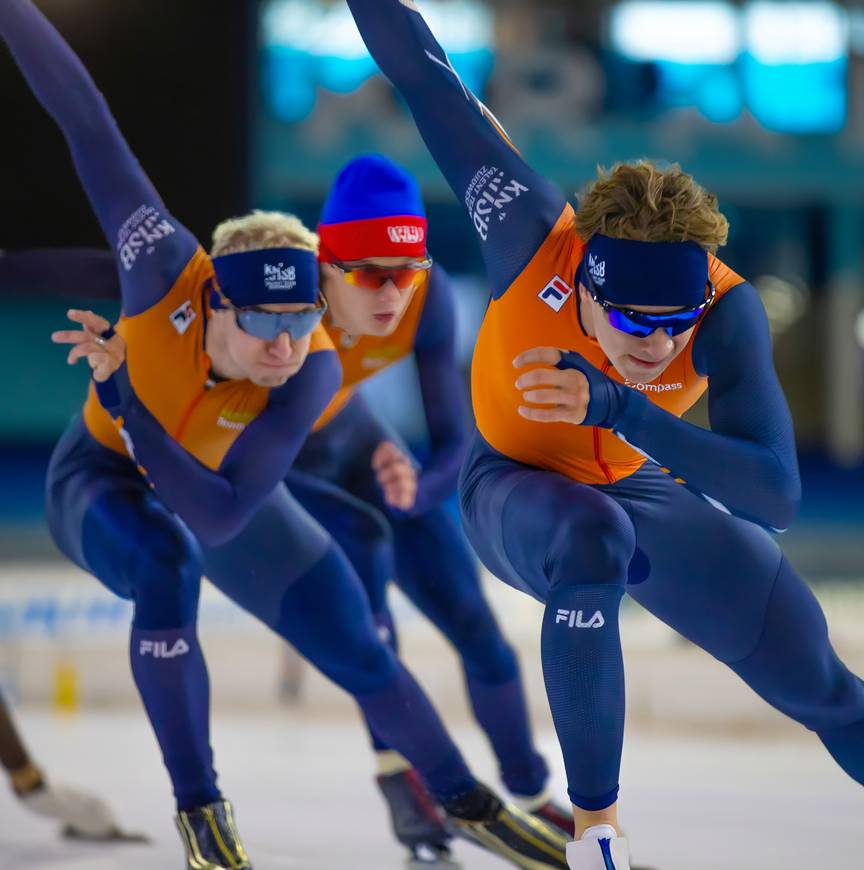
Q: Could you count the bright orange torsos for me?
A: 3